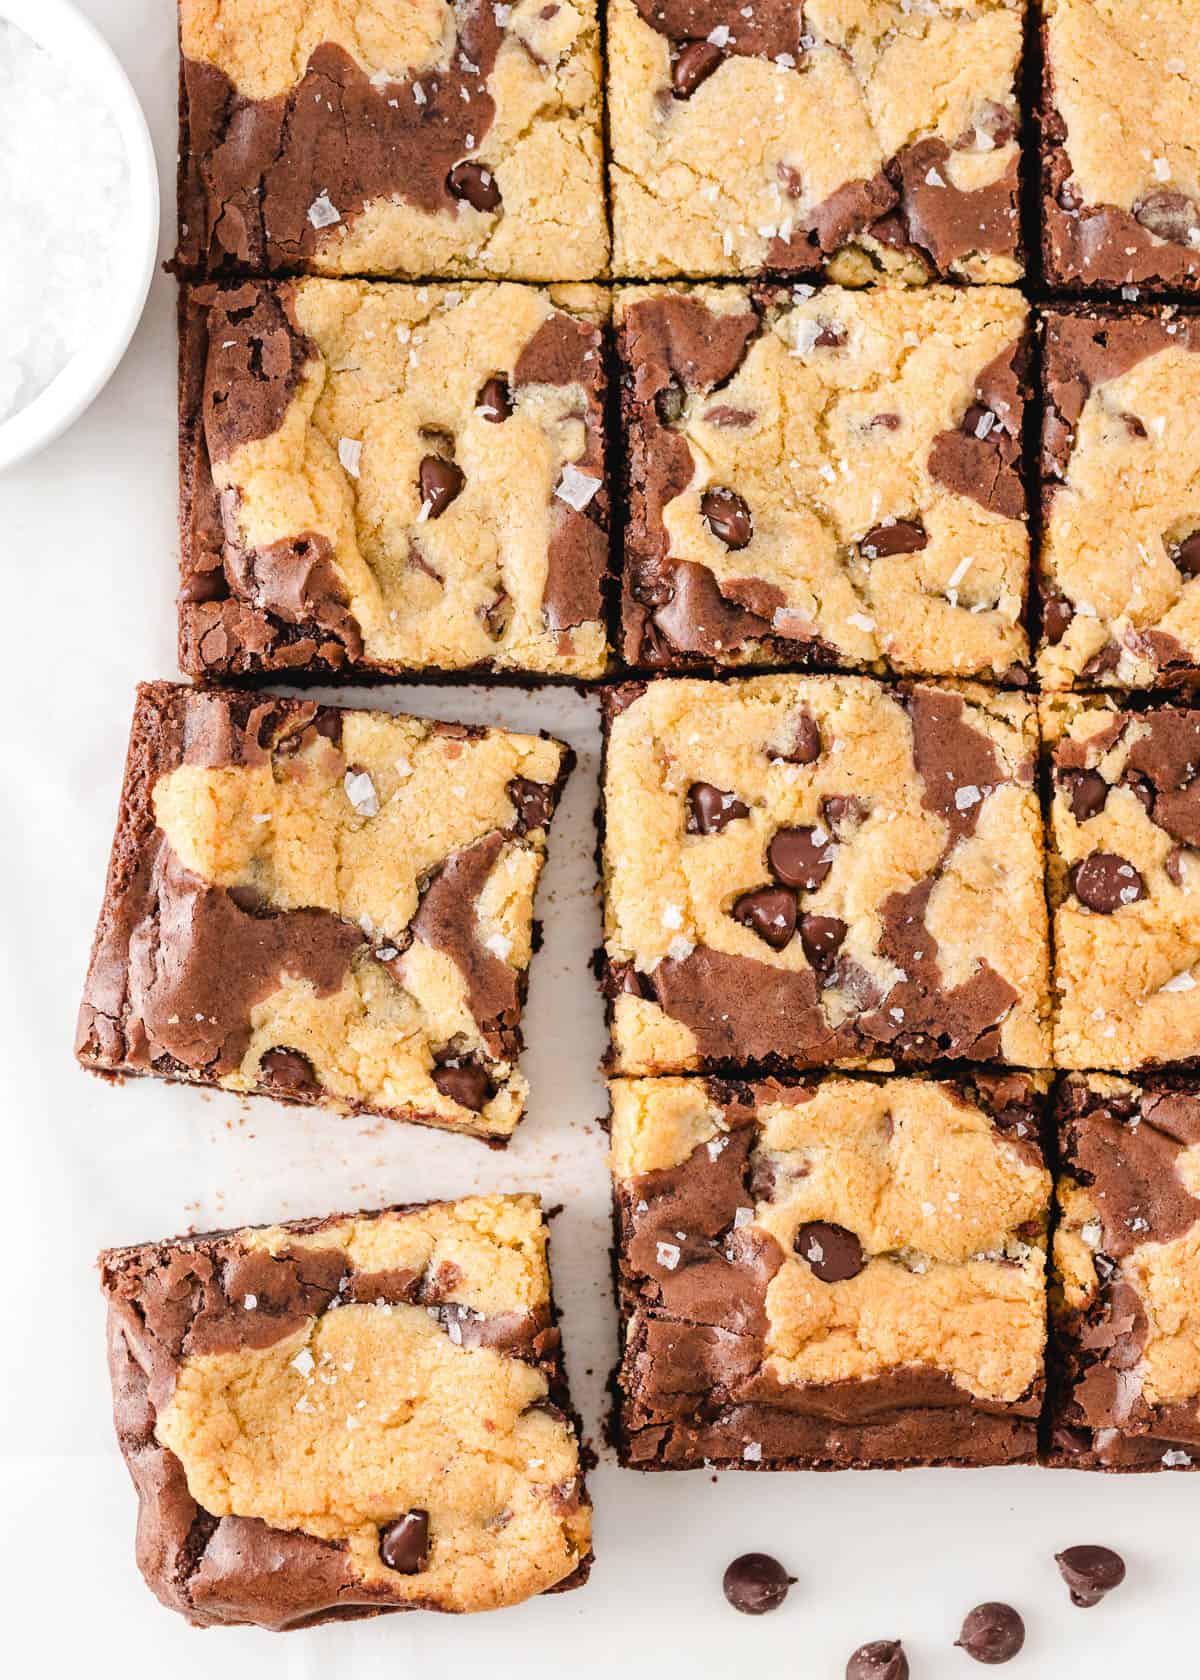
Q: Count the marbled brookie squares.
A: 12